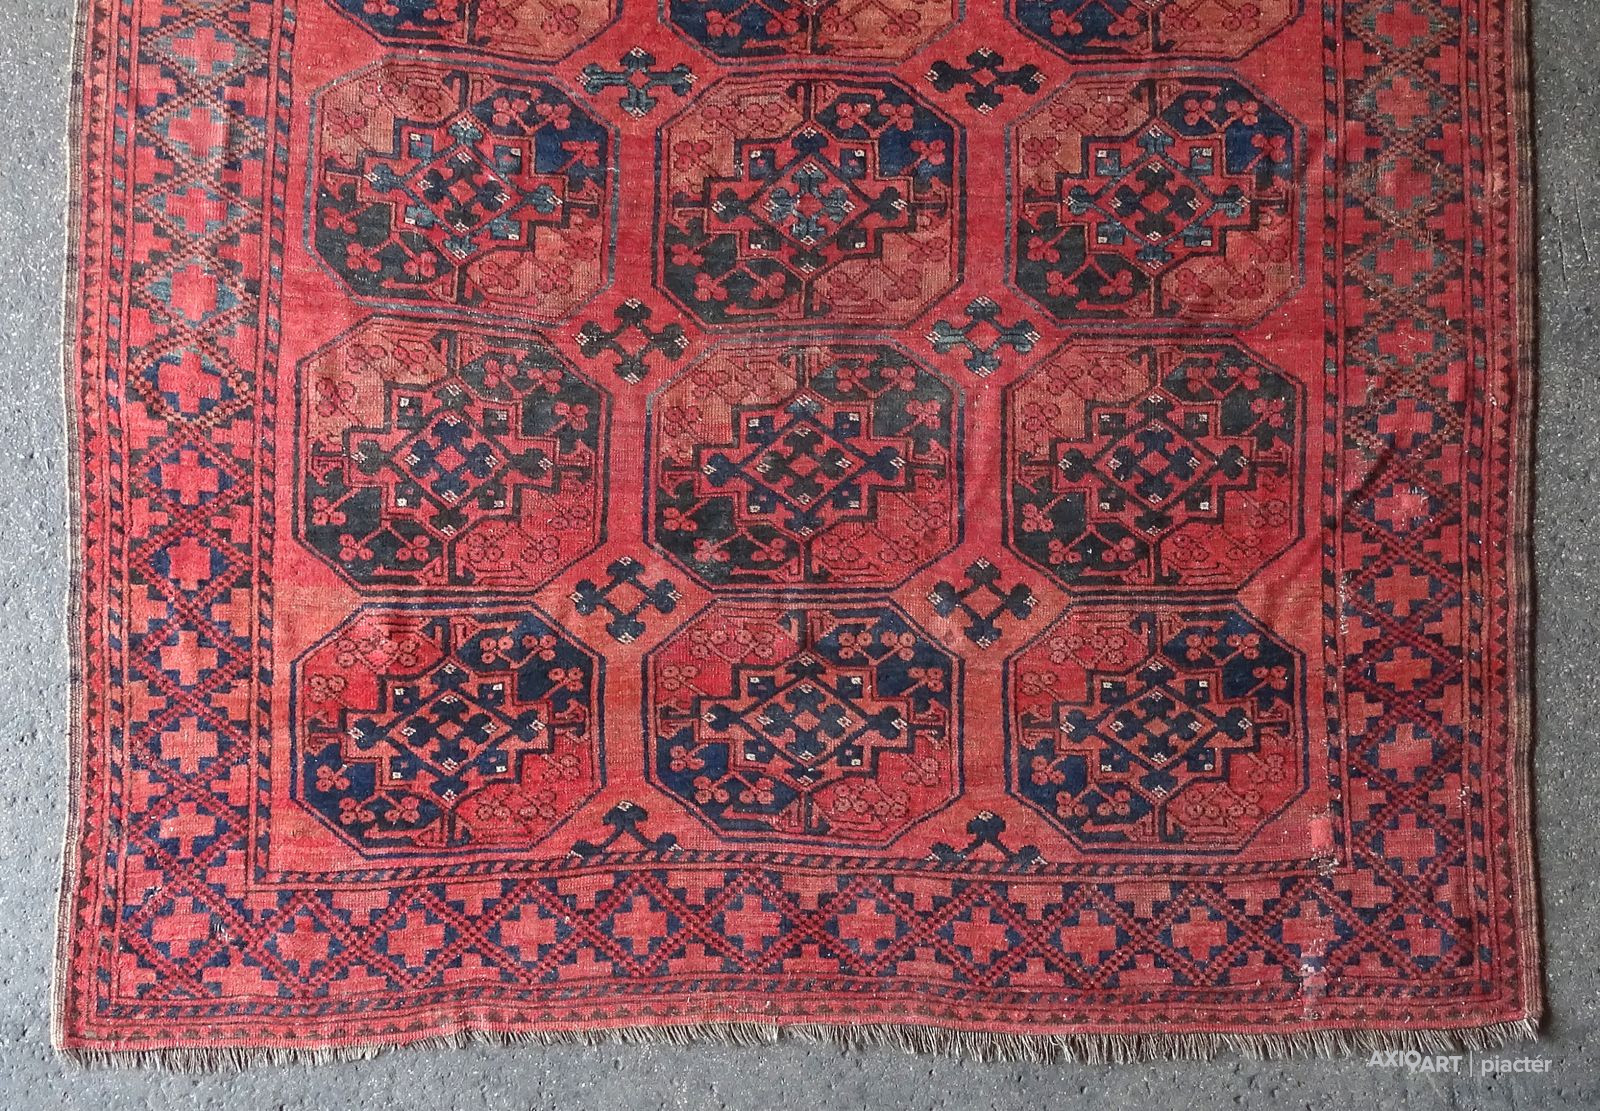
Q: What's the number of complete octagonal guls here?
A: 9